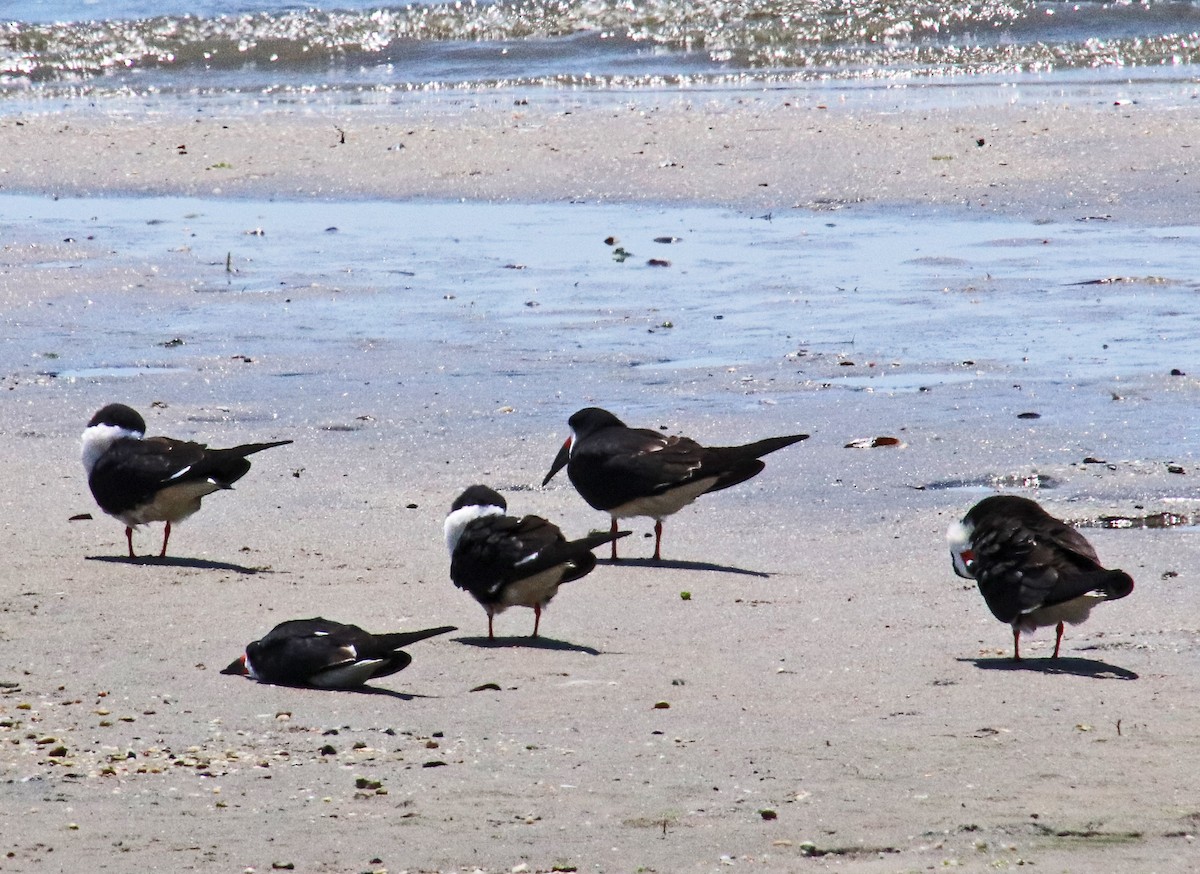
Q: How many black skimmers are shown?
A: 5